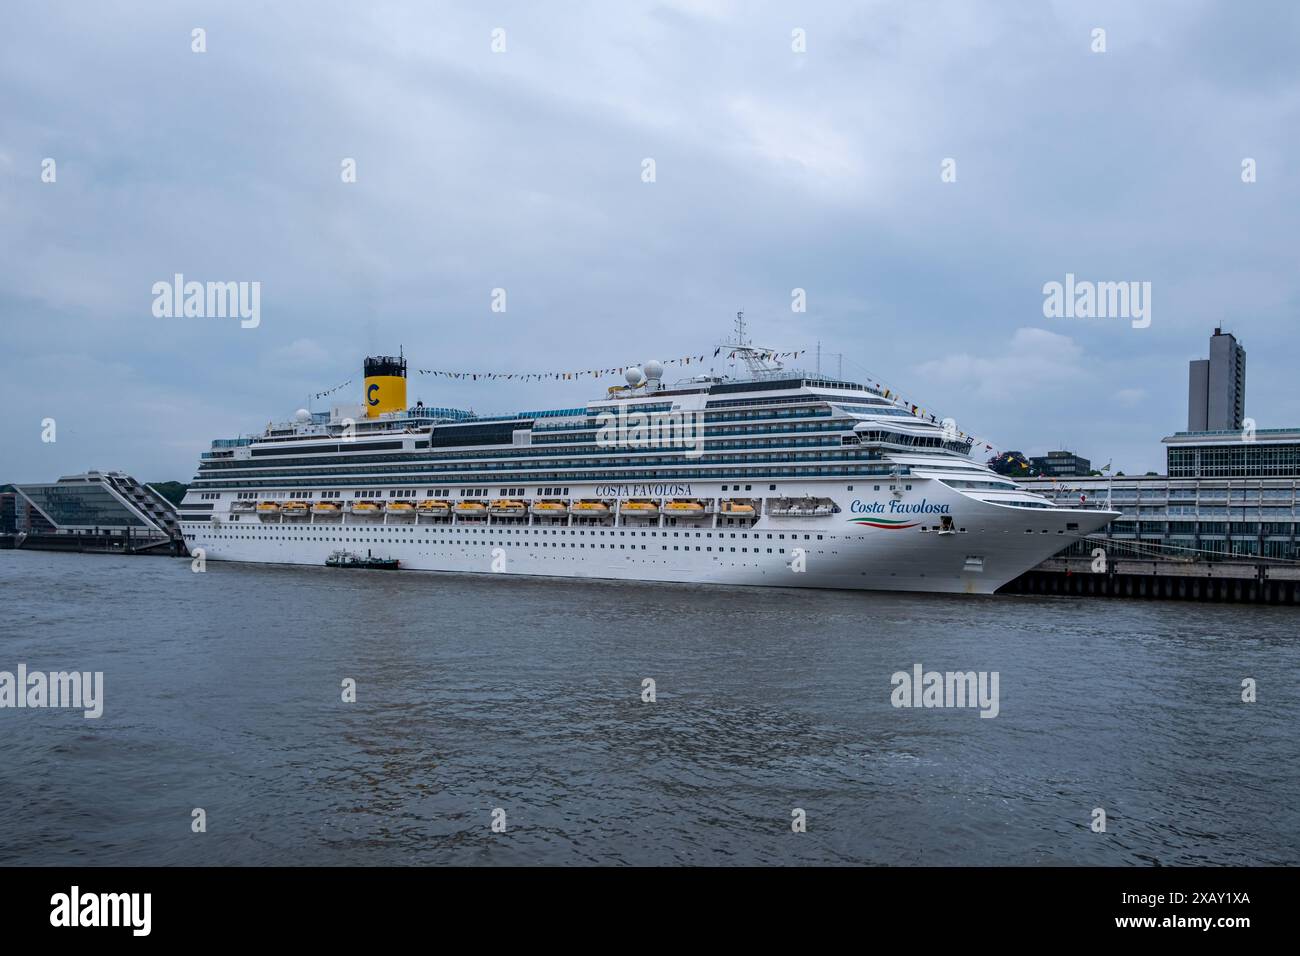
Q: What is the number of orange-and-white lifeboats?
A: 13